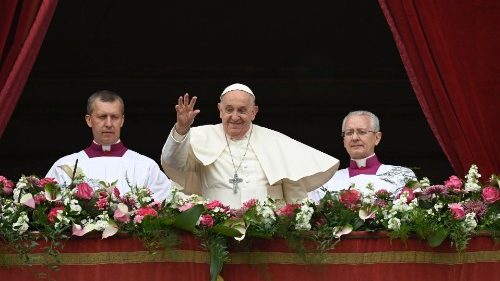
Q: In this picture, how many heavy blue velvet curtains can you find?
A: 0